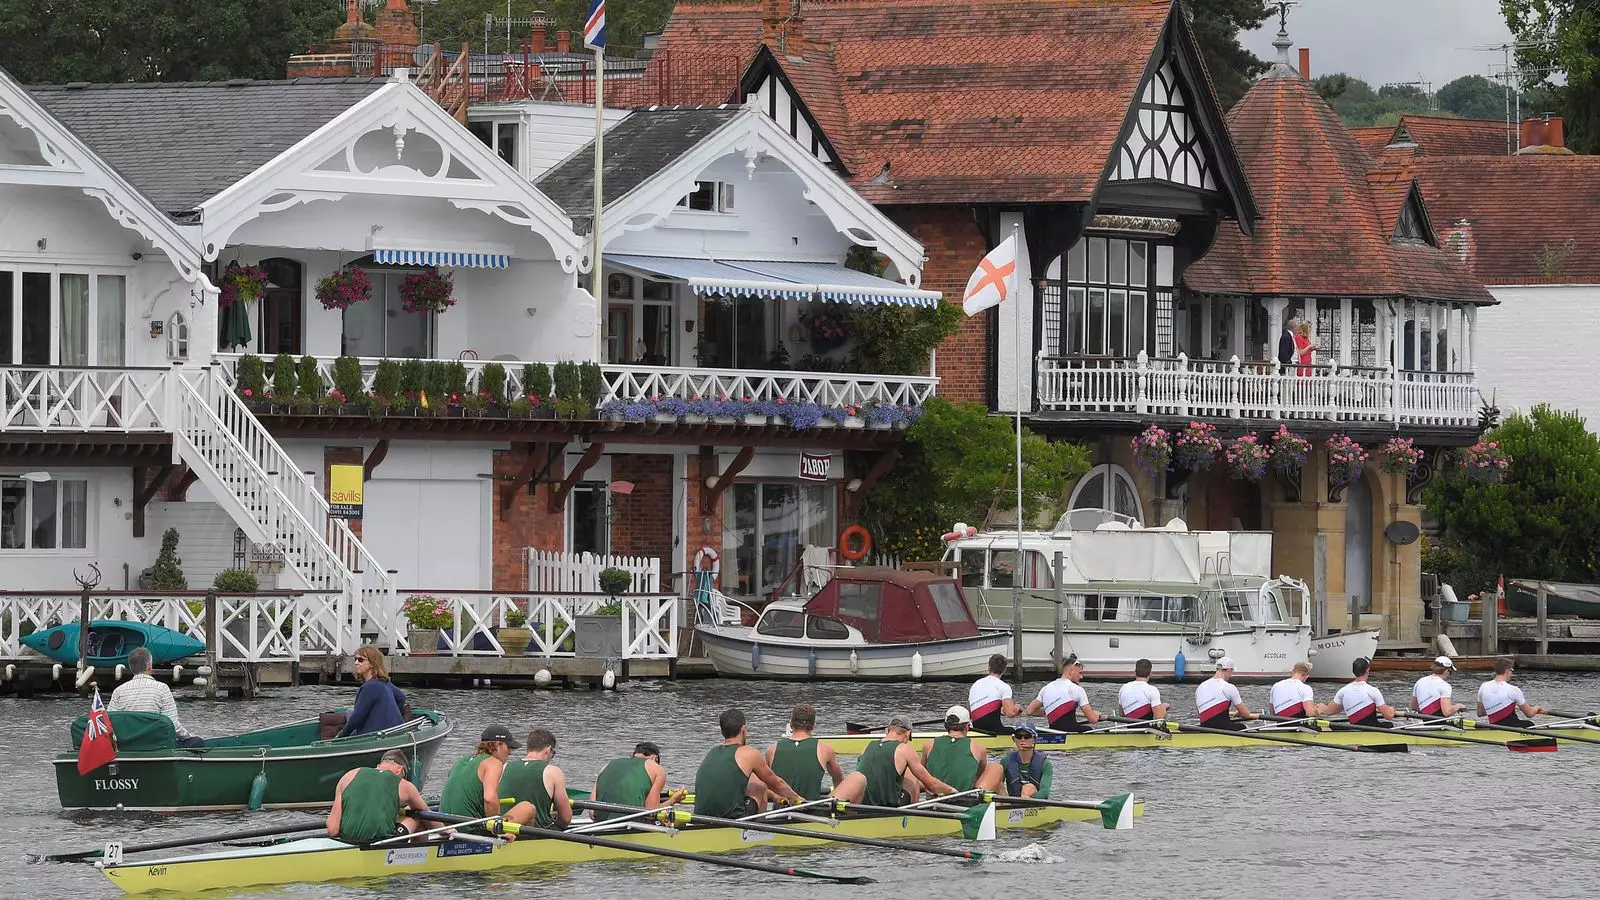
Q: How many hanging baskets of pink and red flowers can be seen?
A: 10